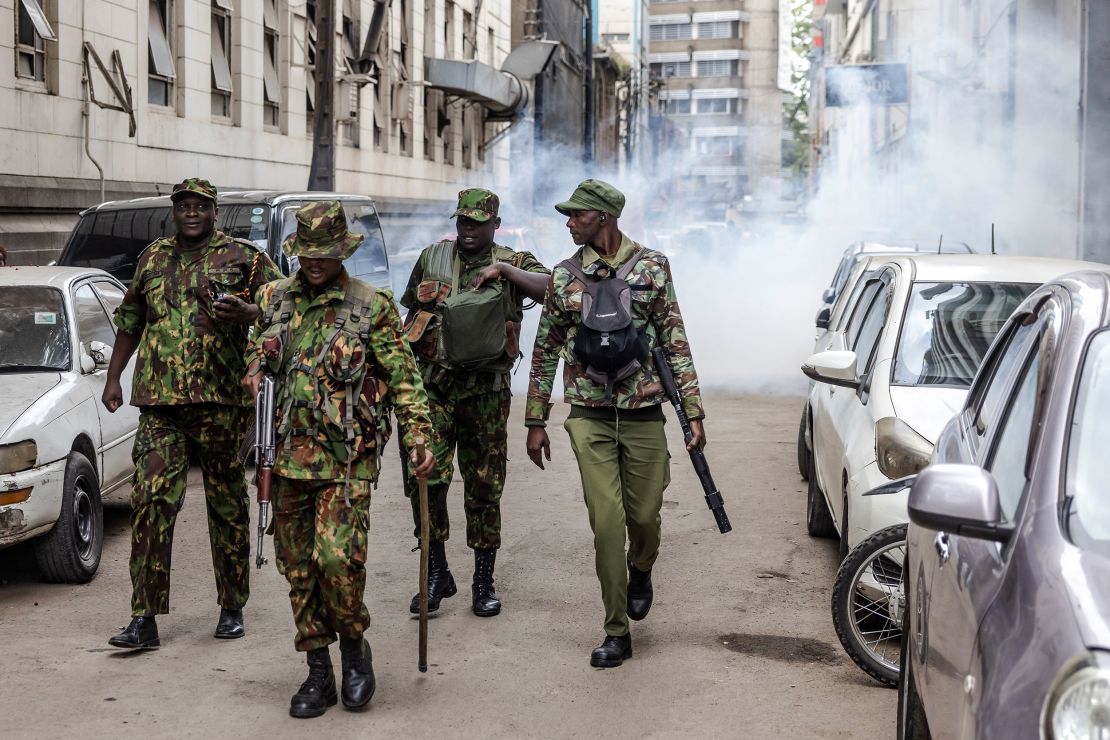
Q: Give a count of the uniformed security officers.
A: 4